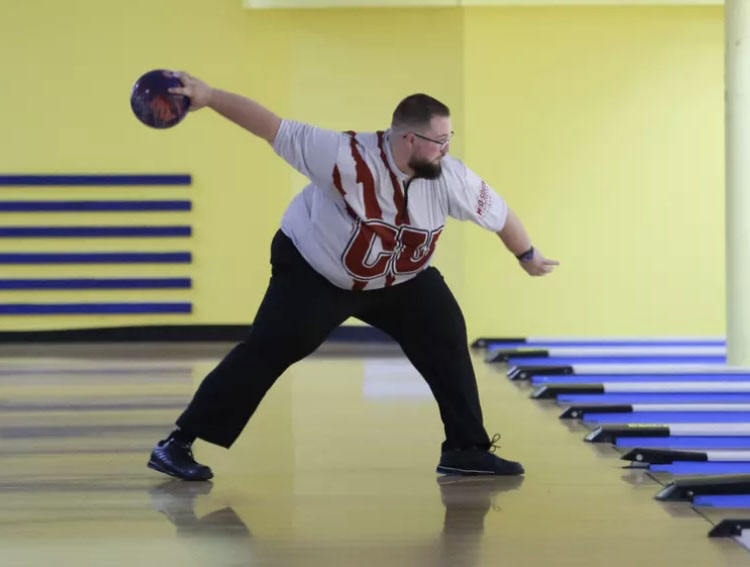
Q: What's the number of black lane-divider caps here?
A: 9